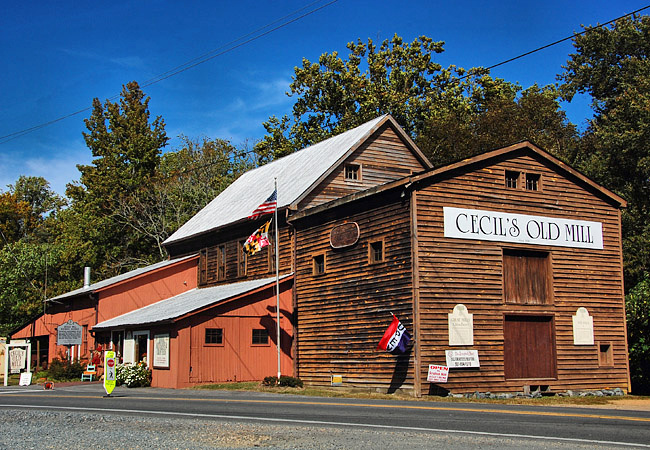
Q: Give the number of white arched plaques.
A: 2